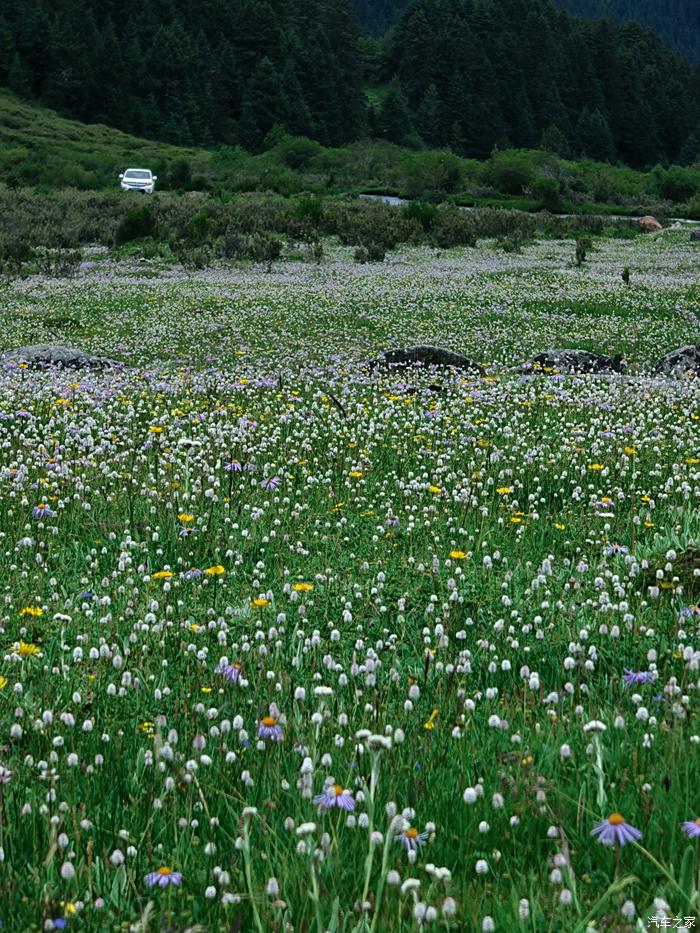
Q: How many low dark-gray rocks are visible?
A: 4